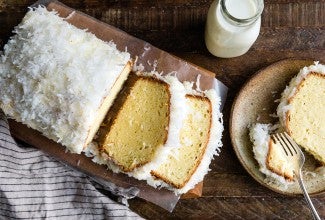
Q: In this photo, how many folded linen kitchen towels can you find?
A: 1